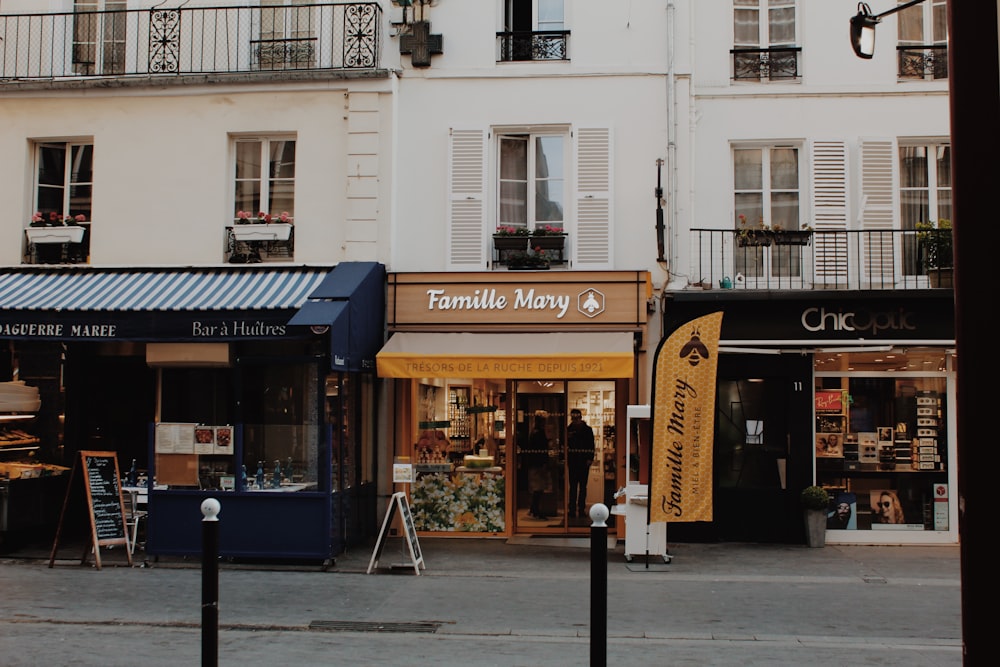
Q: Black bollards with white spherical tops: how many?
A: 2